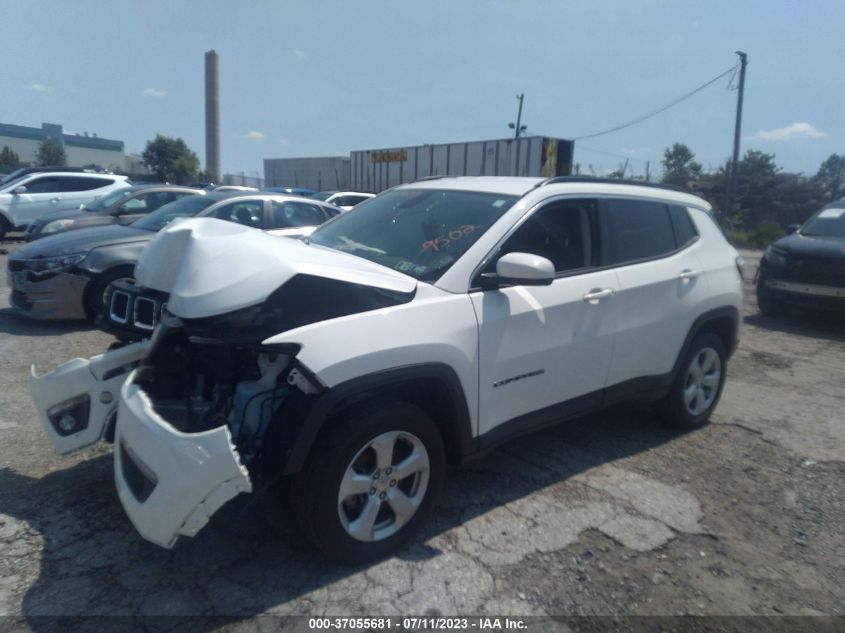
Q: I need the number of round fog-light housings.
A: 1